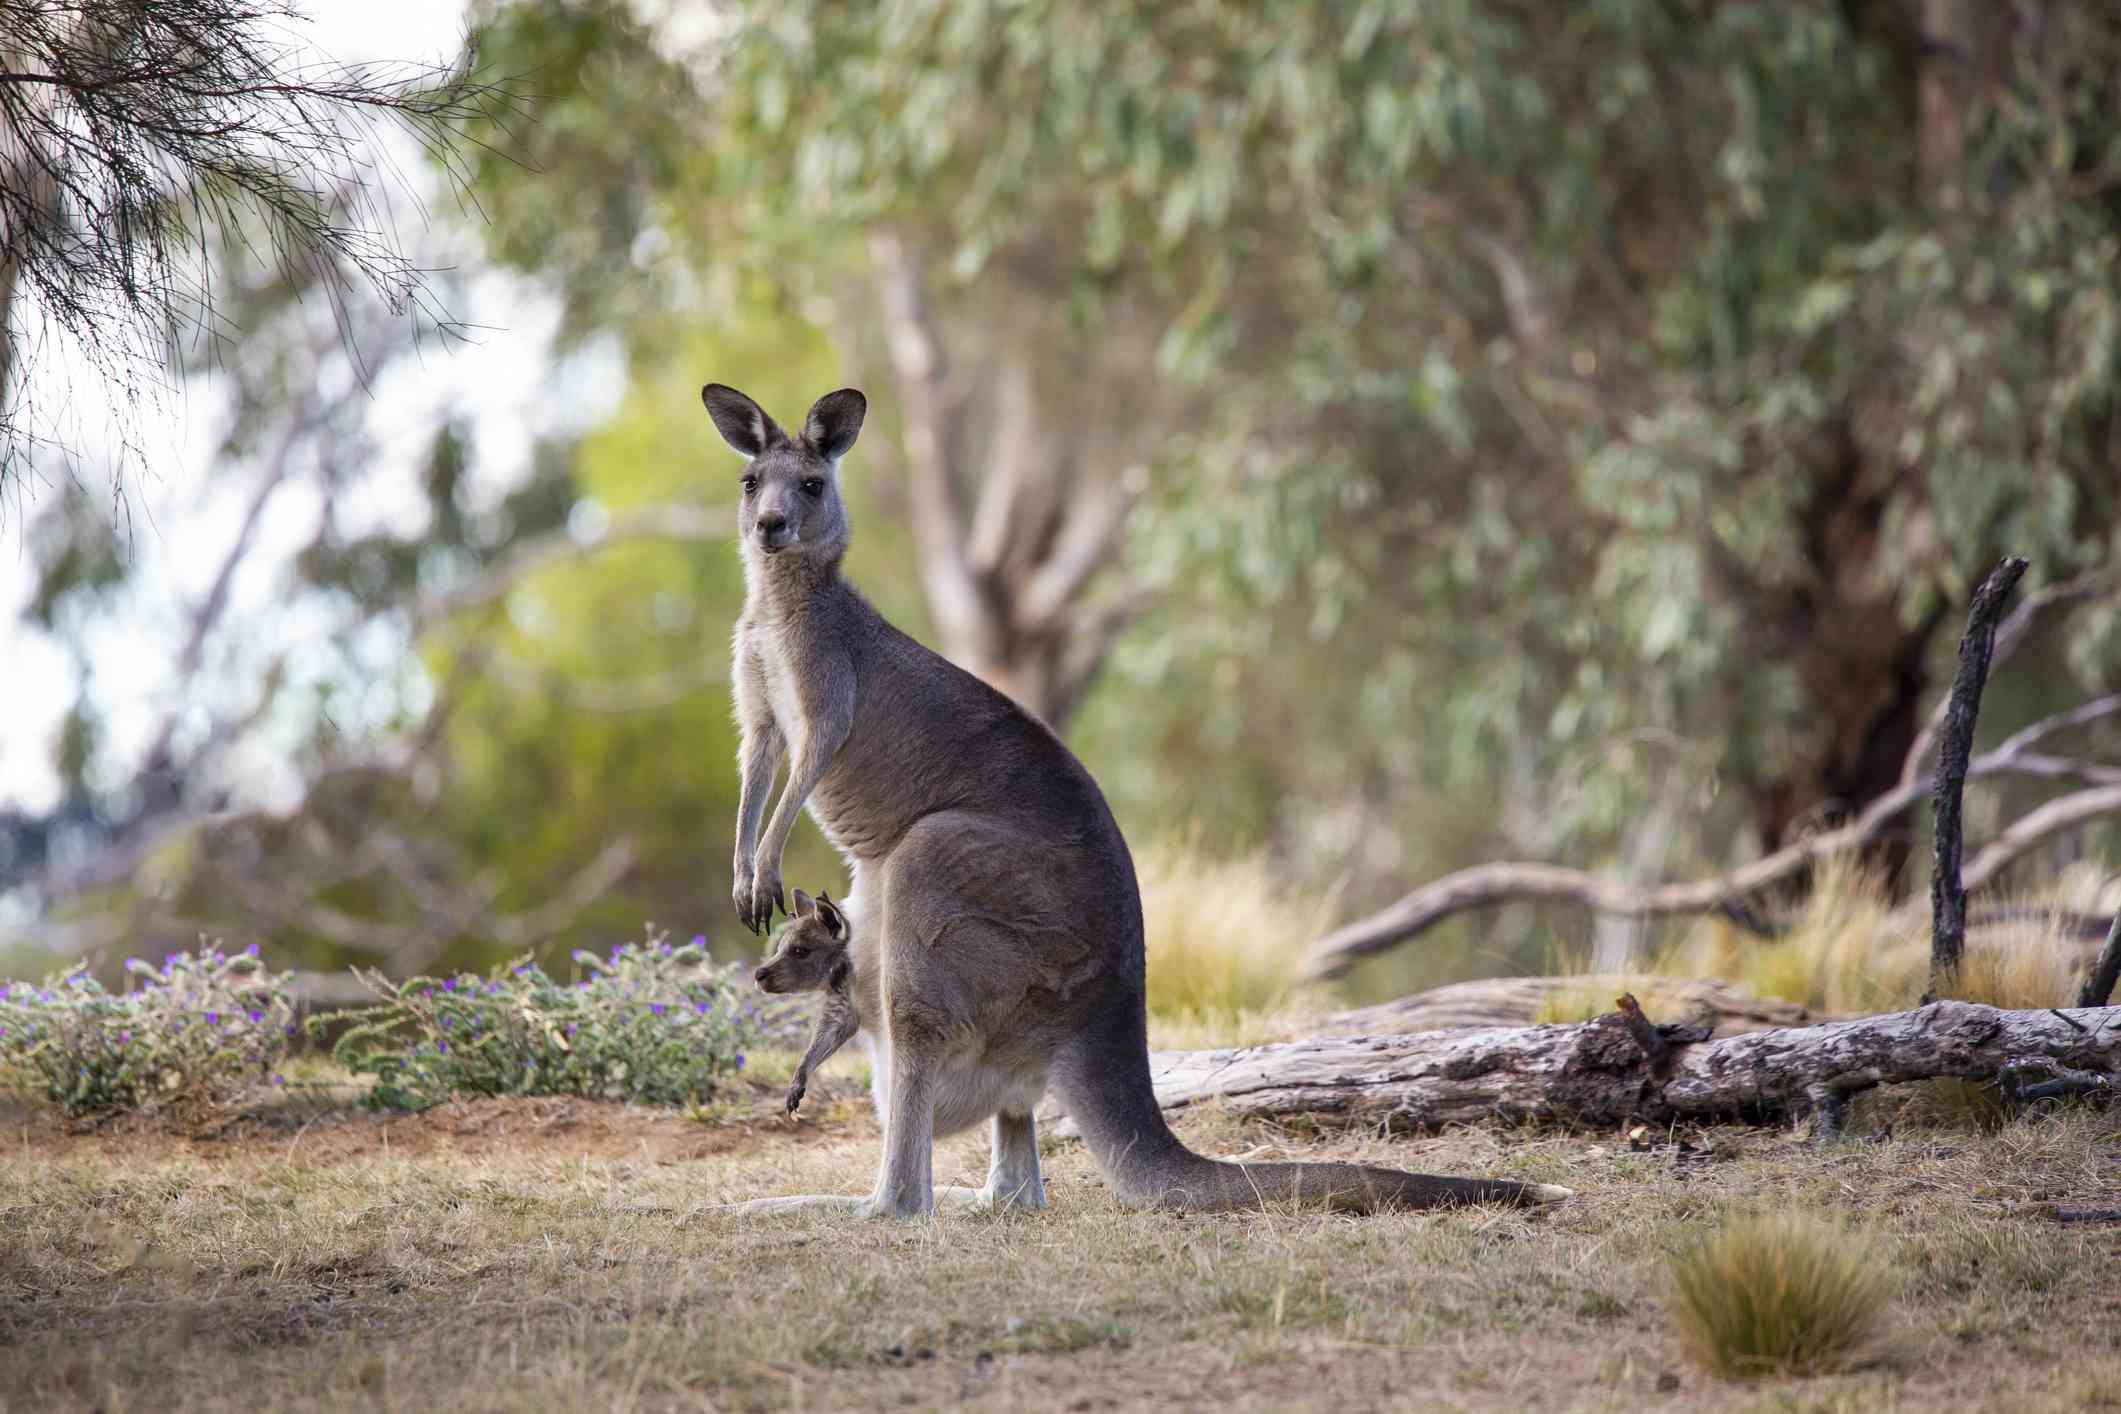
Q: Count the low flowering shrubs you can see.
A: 2